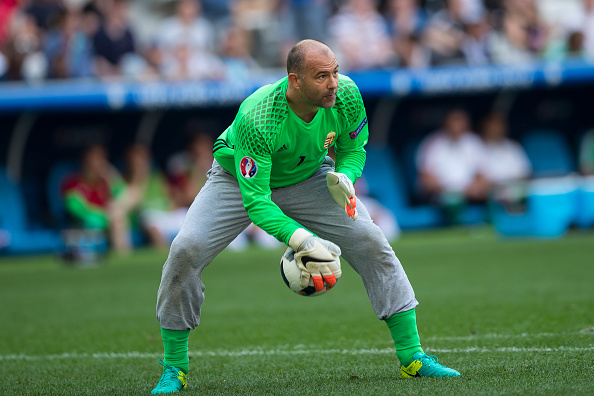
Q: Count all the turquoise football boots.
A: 2